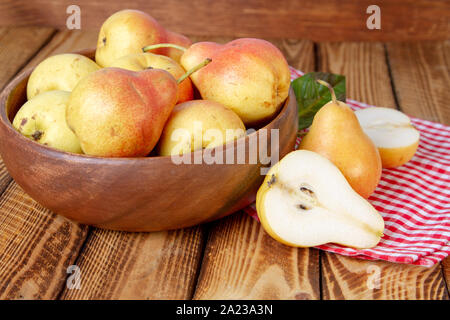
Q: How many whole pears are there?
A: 8